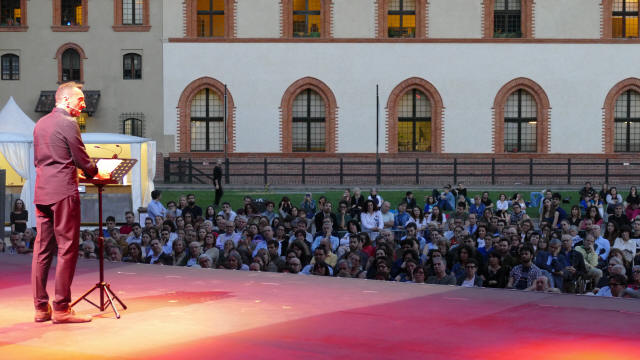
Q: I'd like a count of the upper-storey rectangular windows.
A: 8